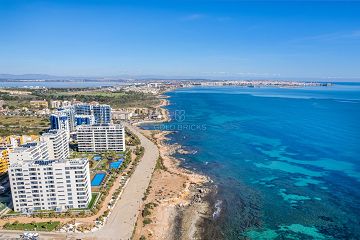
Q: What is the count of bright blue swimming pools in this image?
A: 3